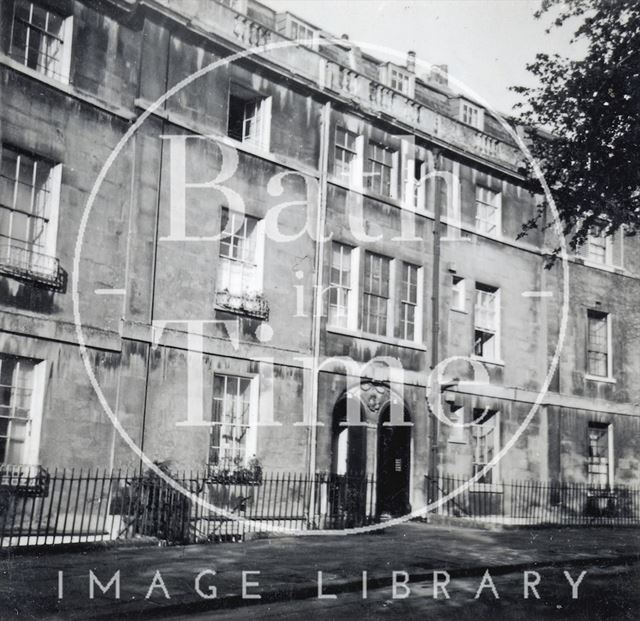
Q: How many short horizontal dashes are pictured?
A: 2